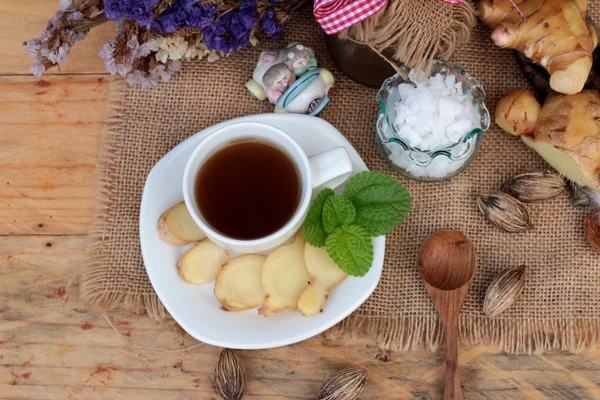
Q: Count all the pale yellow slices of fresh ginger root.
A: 6